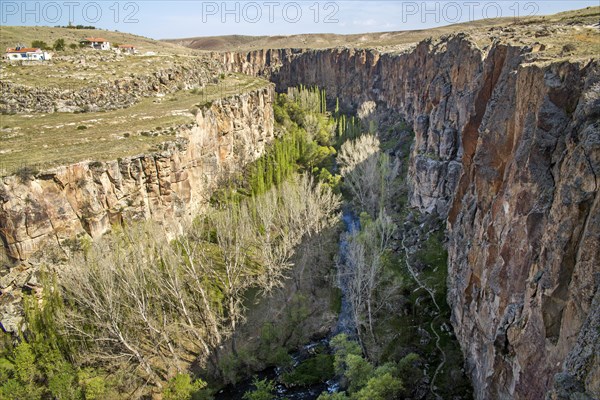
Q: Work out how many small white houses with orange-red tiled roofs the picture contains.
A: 3